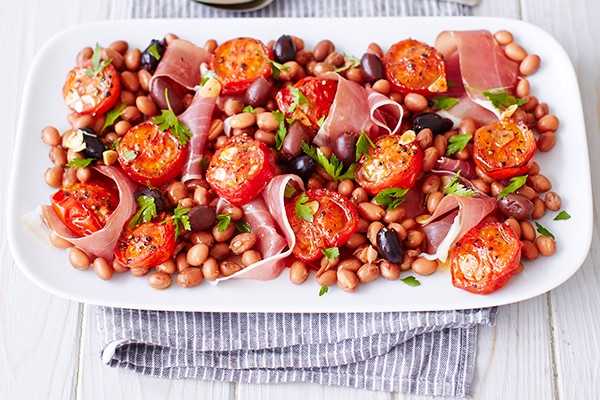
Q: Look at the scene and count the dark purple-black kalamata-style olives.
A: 14